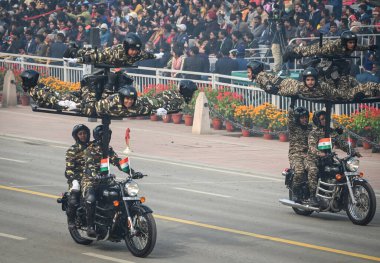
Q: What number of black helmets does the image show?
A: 11